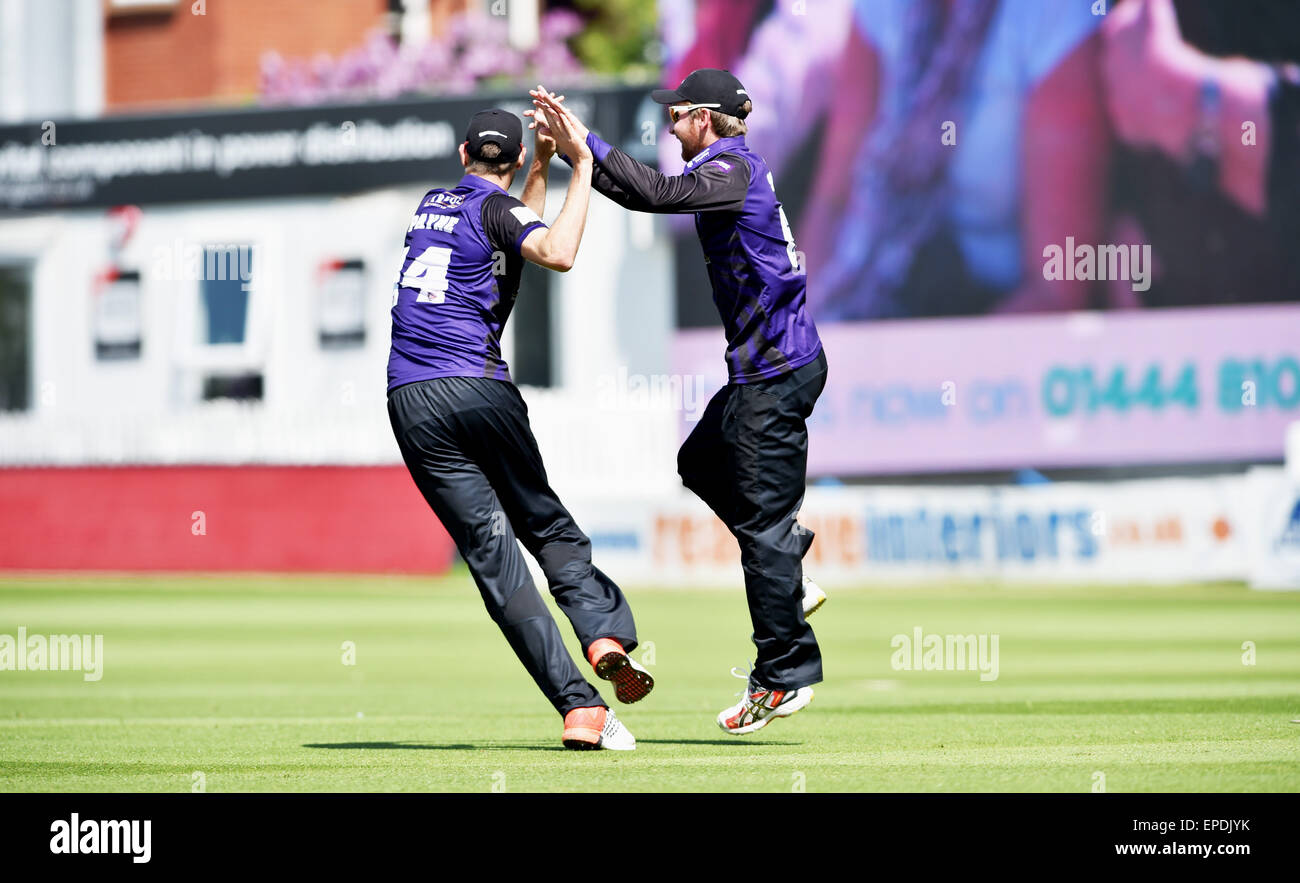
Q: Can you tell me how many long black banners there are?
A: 1